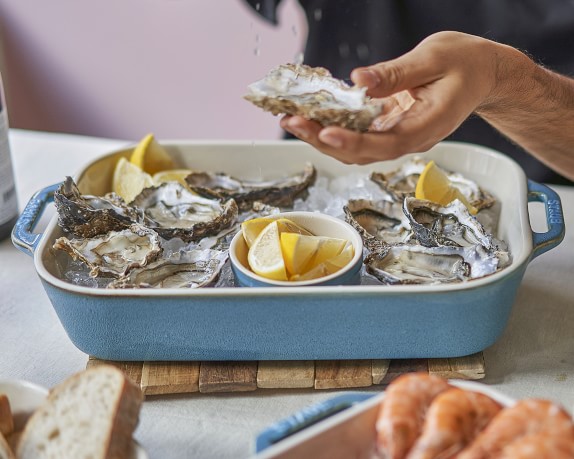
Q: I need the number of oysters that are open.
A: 10